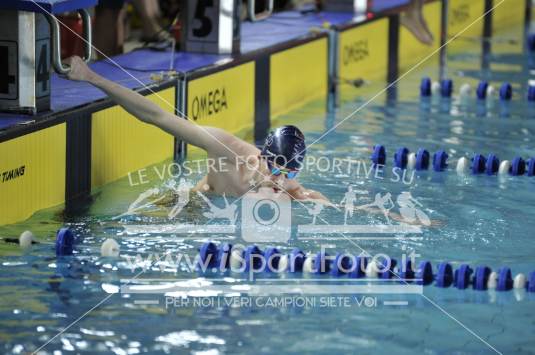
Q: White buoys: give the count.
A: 14